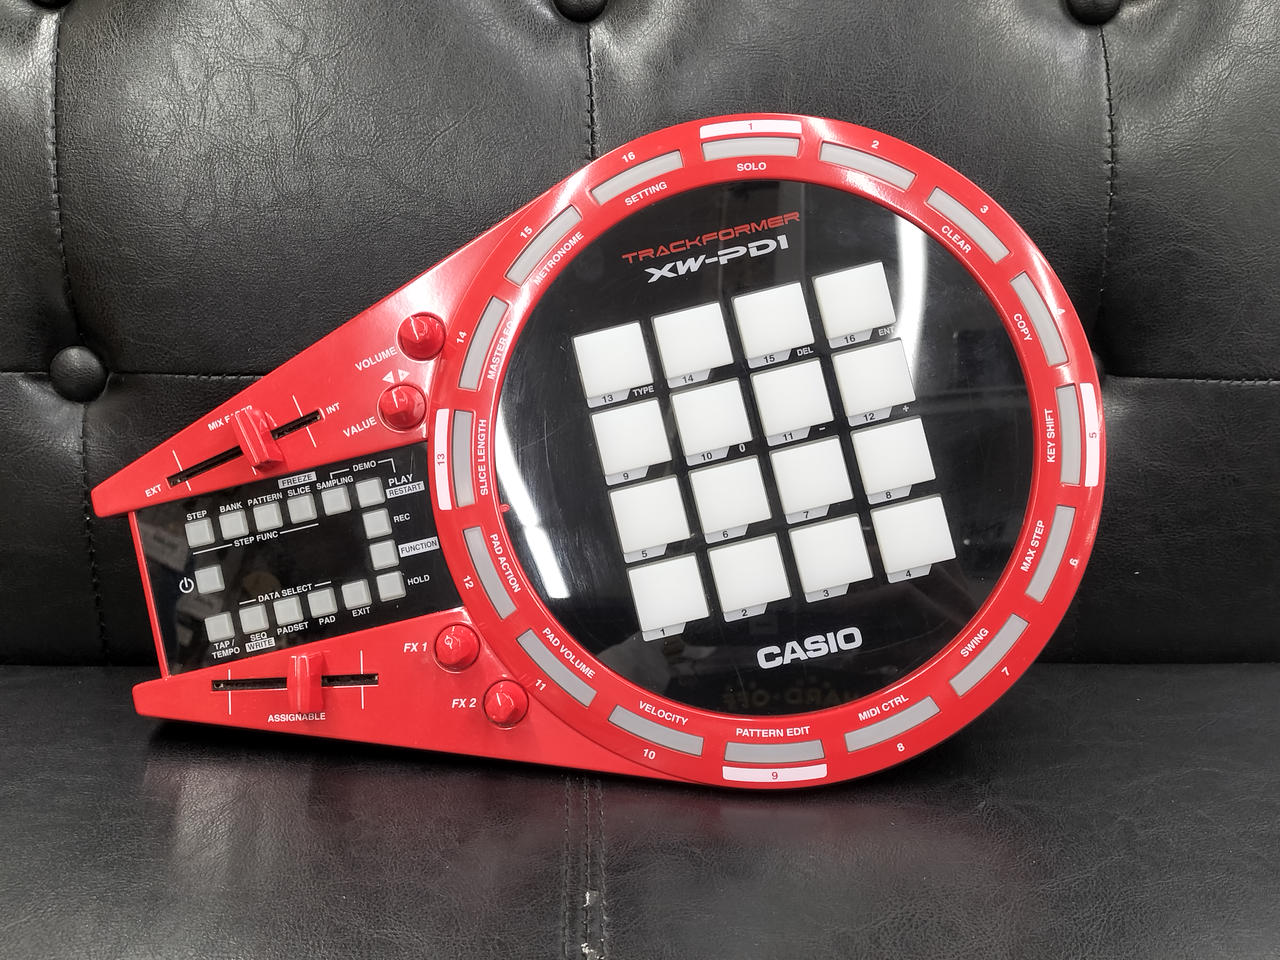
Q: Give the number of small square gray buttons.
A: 15